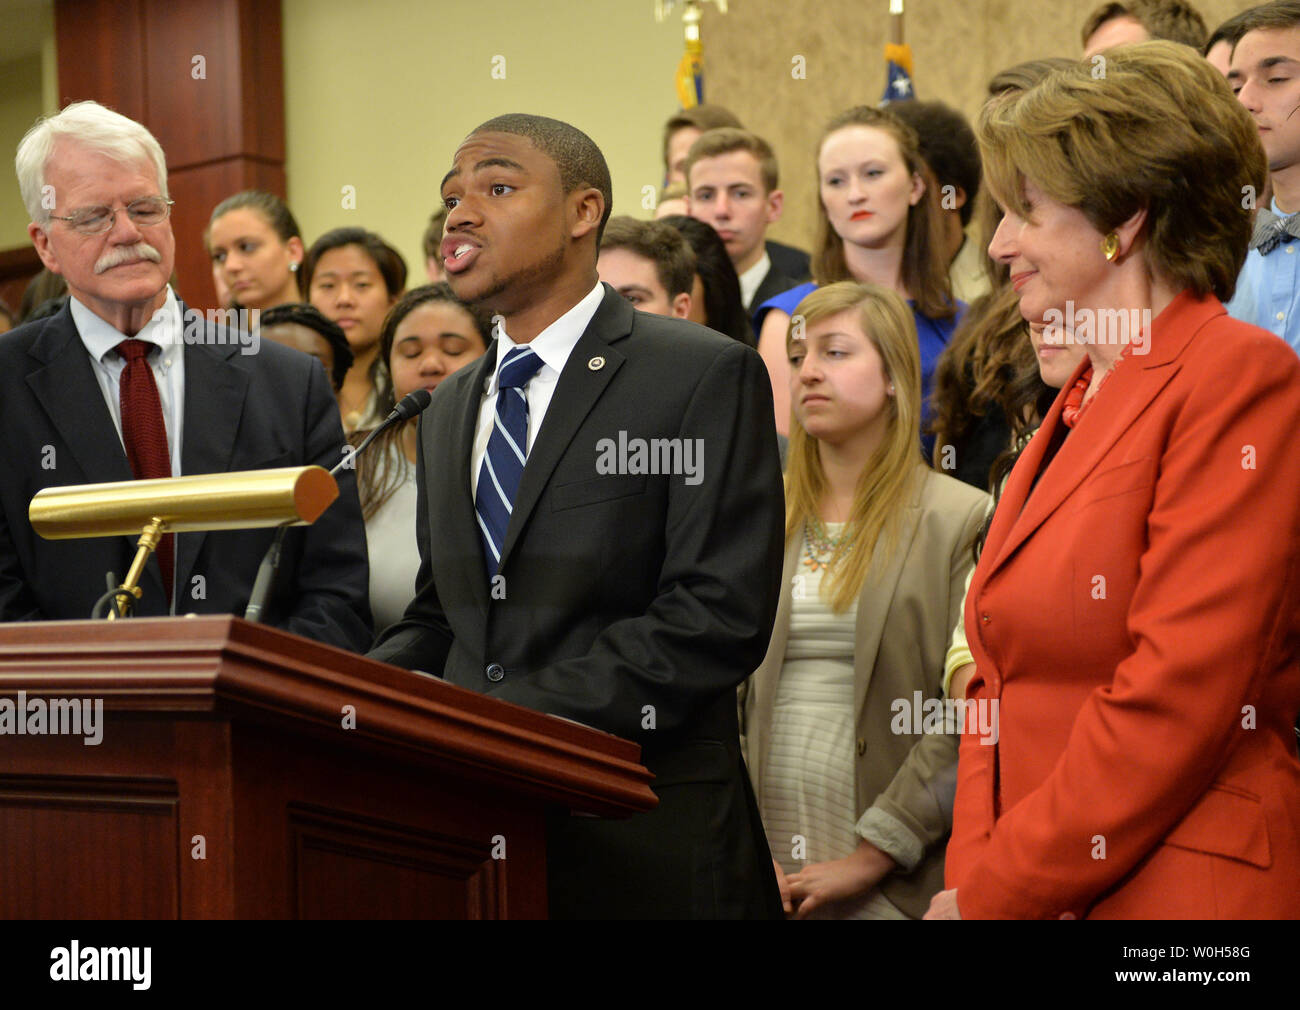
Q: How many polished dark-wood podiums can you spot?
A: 1